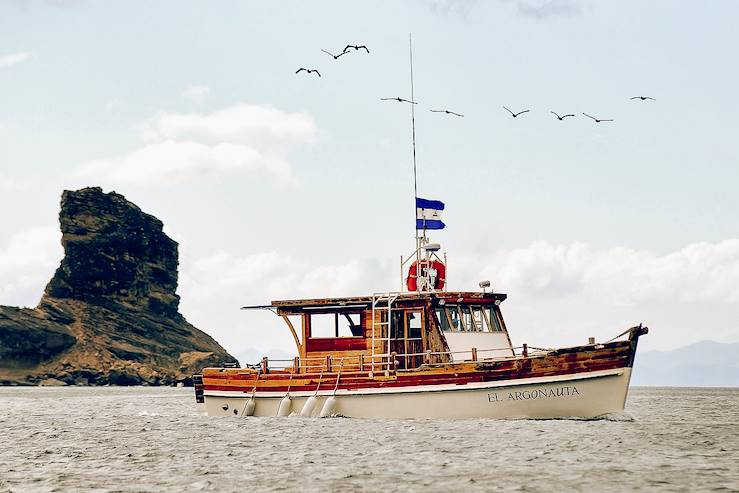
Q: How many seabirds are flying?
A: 9